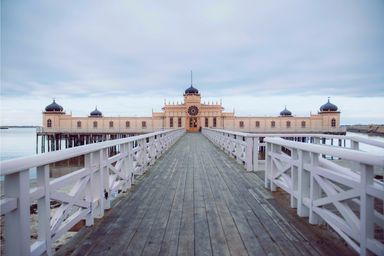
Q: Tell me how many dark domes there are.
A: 5